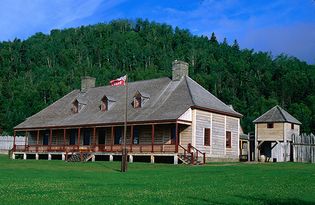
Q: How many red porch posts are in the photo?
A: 11